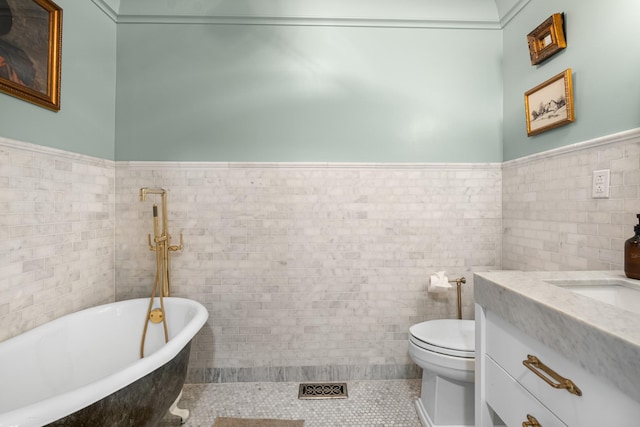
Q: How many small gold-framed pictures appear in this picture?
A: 2